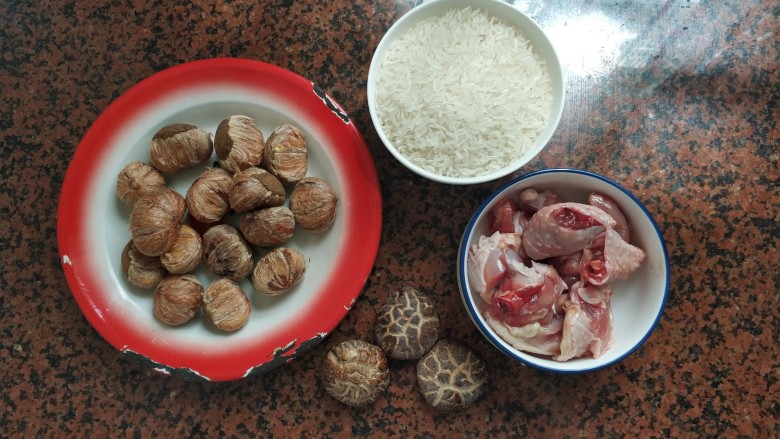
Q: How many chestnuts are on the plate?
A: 15